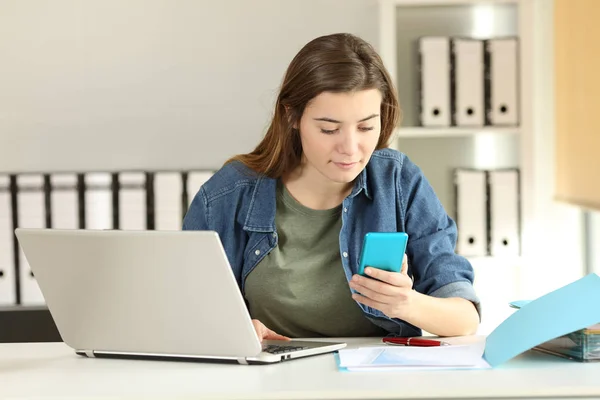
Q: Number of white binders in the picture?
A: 12